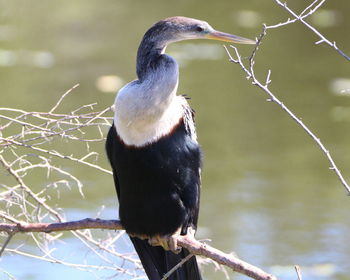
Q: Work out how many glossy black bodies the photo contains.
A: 1